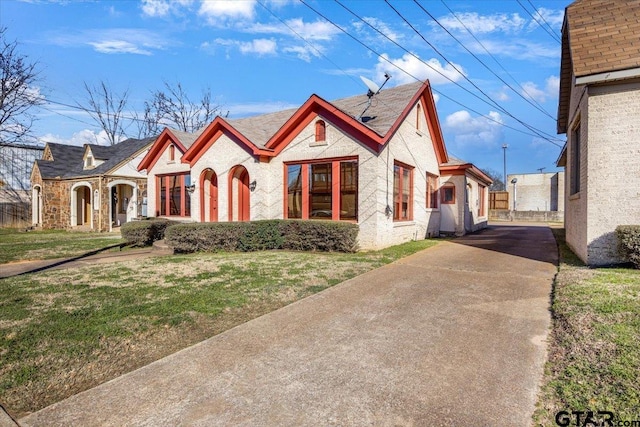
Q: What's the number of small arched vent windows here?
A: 3